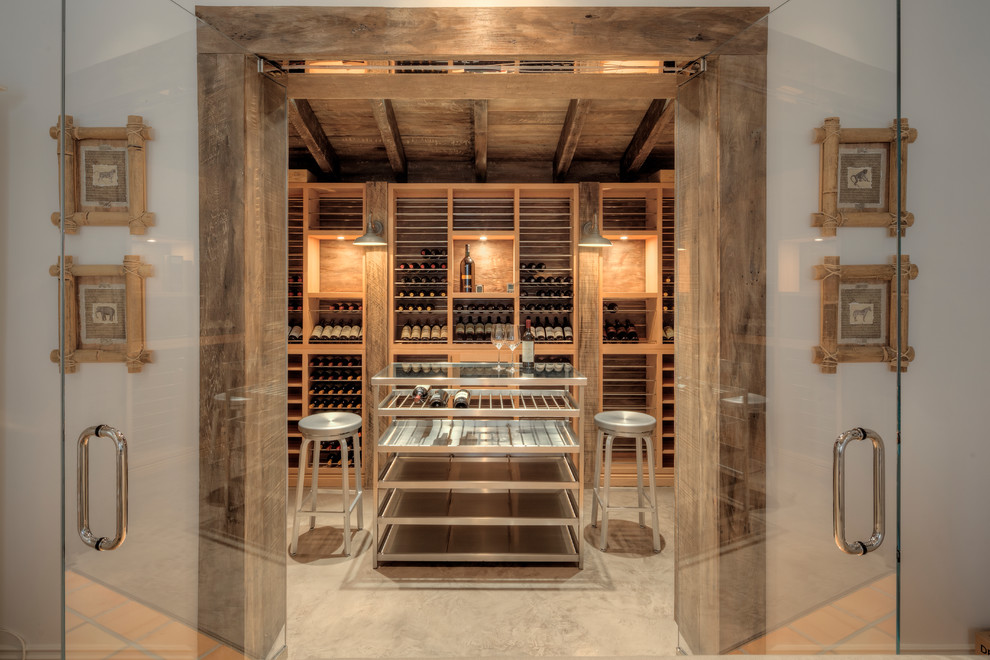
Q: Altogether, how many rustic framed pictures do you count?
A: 4